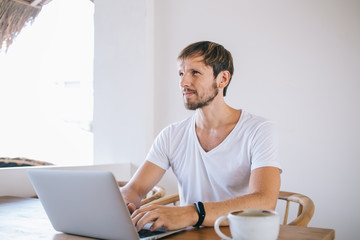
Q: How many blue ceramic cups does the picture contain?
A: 0